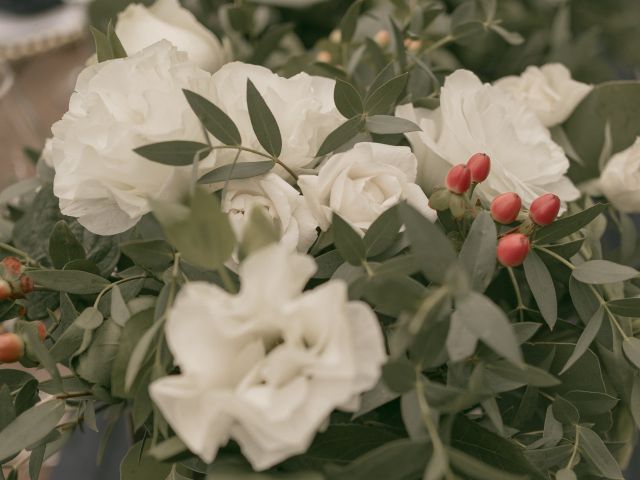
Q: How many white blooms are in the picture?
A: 9